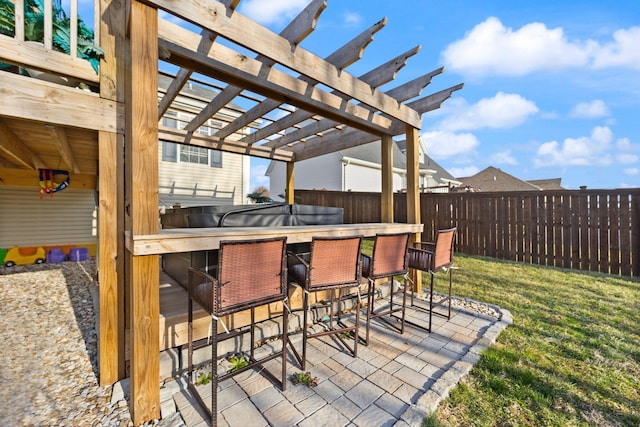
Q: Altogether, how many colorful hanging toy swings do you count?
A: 1